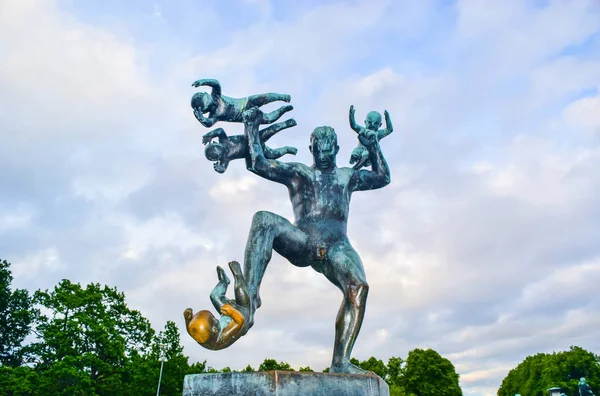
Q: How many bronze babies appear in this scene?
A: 4